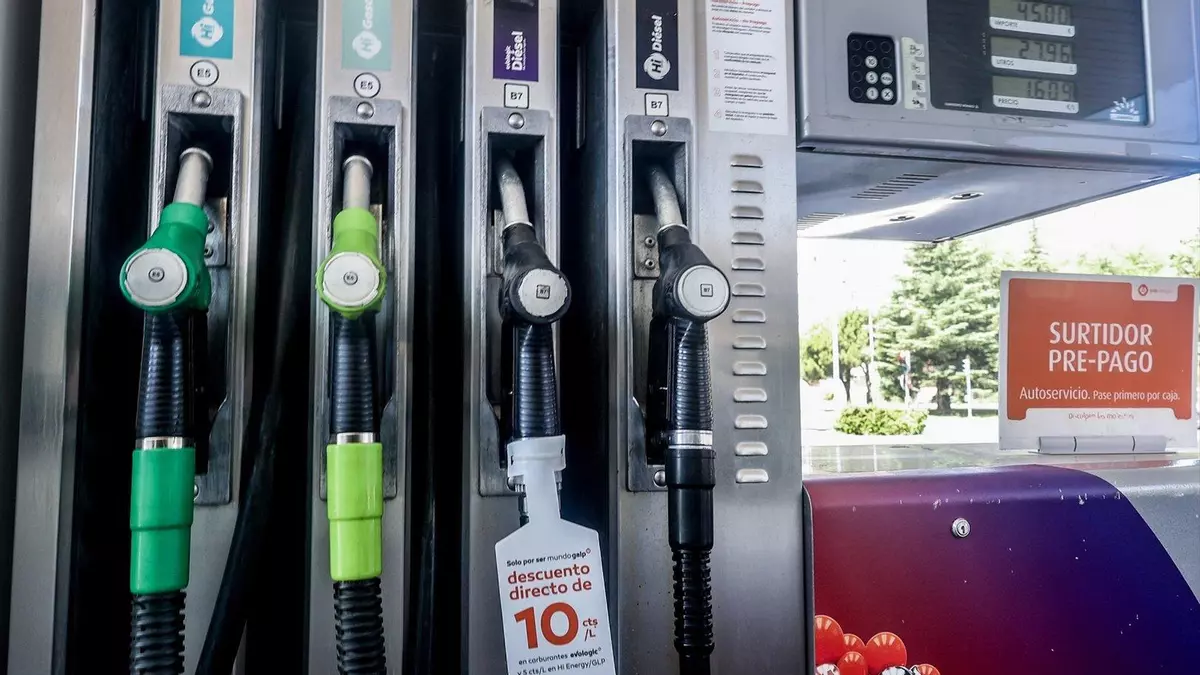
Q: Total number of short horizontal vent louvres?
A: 13